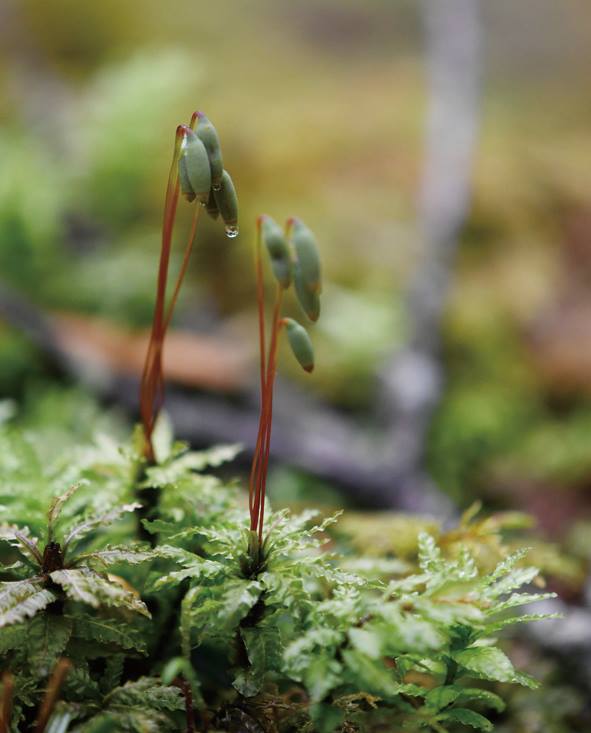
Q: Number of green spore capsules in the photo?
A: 9